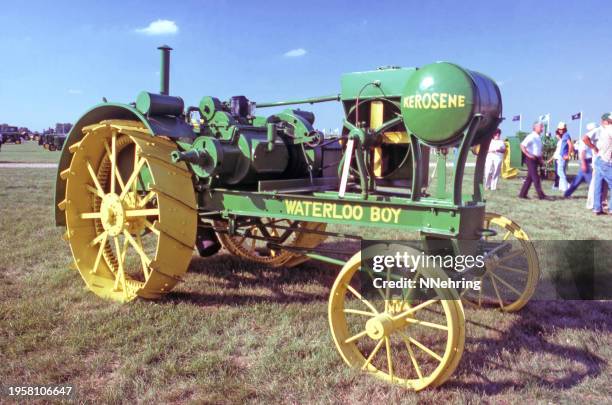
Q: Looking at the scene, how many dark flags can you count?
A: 2